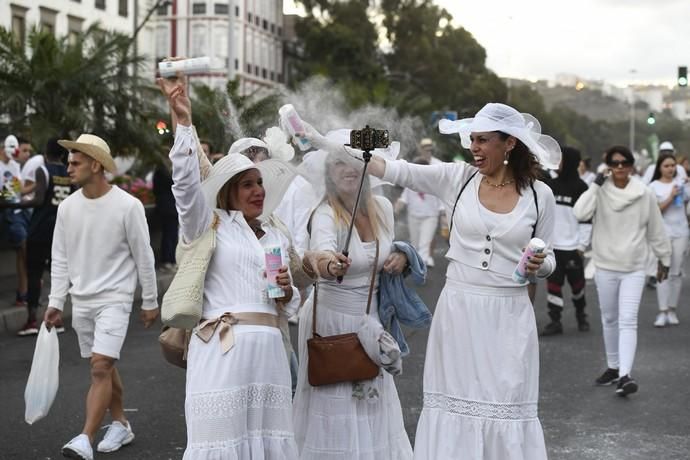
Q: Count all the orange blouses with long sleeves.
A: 0